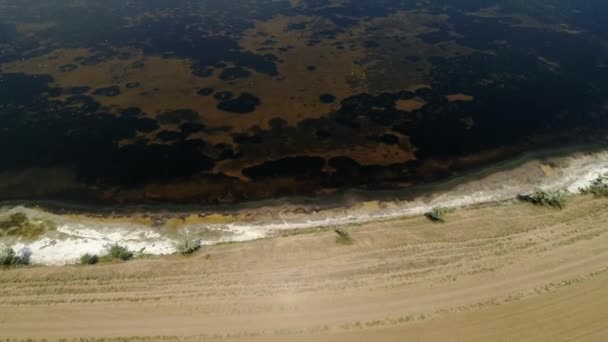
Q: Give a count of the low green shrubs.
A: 8